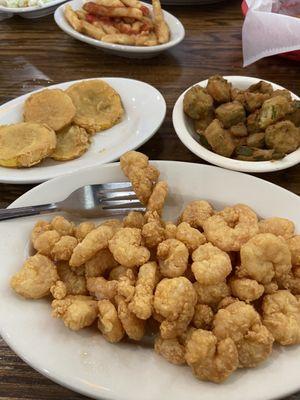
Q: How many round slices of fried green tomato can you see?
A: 4